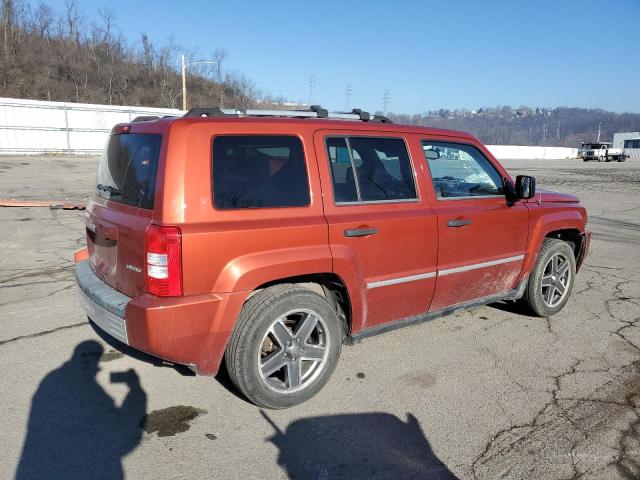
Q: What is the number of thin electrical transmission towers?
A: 3